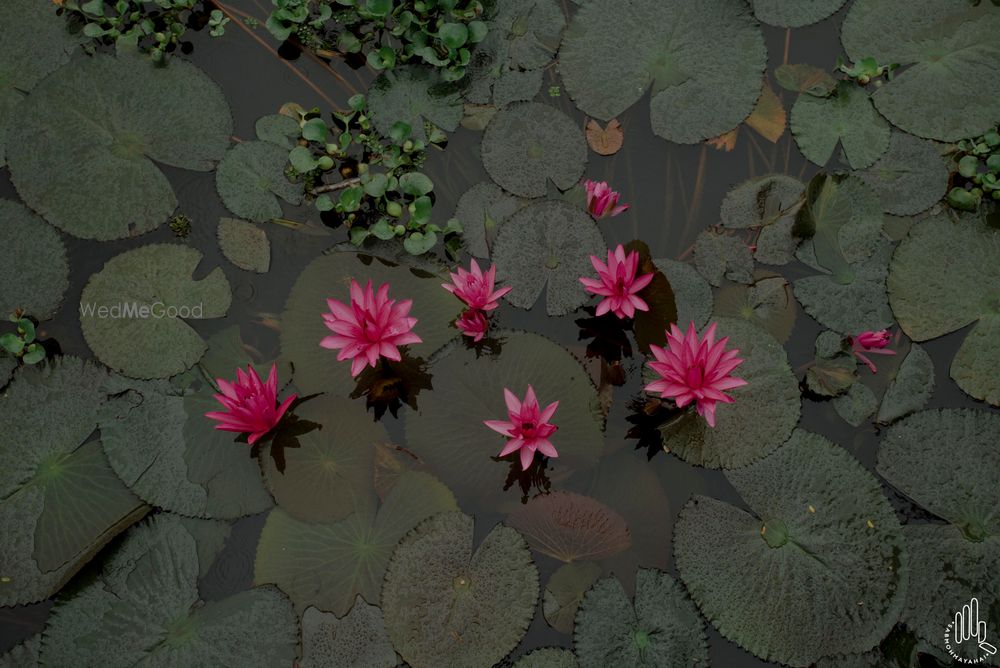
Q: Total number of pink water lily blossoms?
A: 9